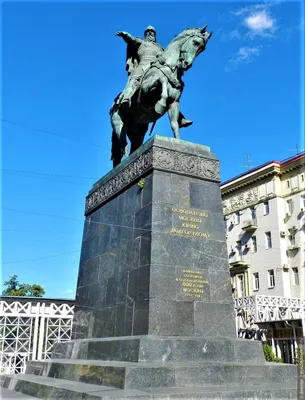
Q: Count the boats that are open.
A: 0